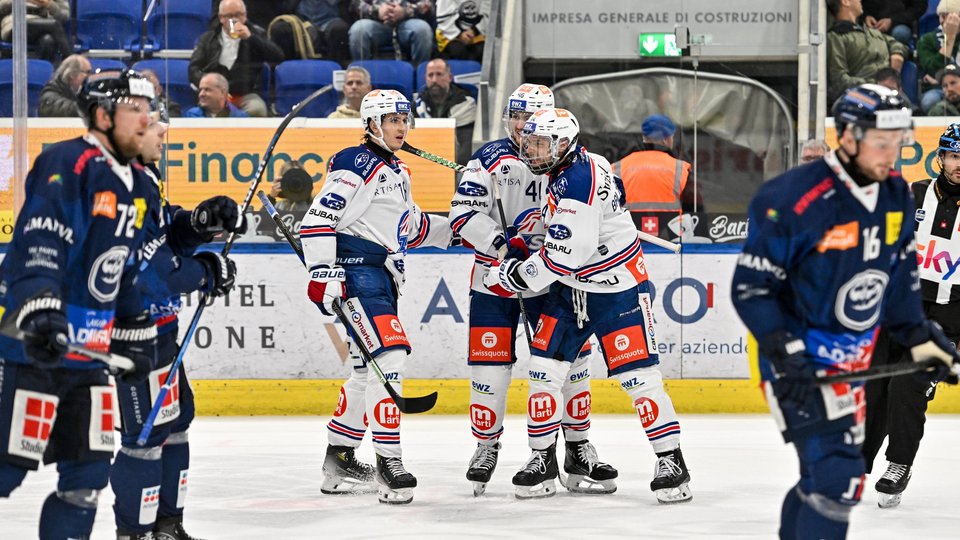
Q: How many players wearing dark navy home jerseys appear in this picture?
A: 3